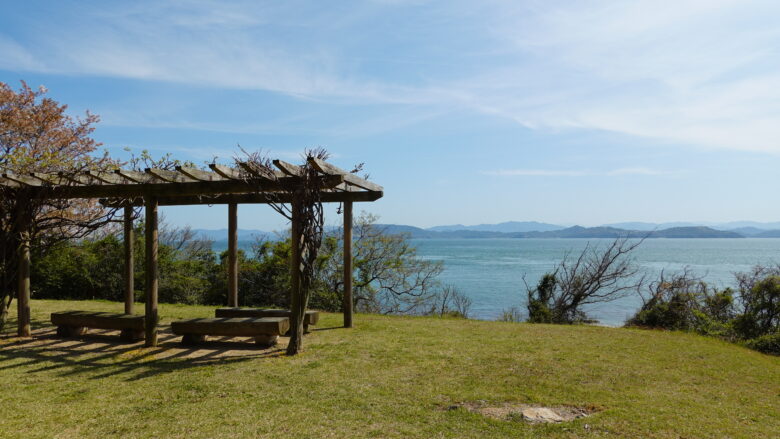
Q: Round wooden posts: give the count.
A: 6